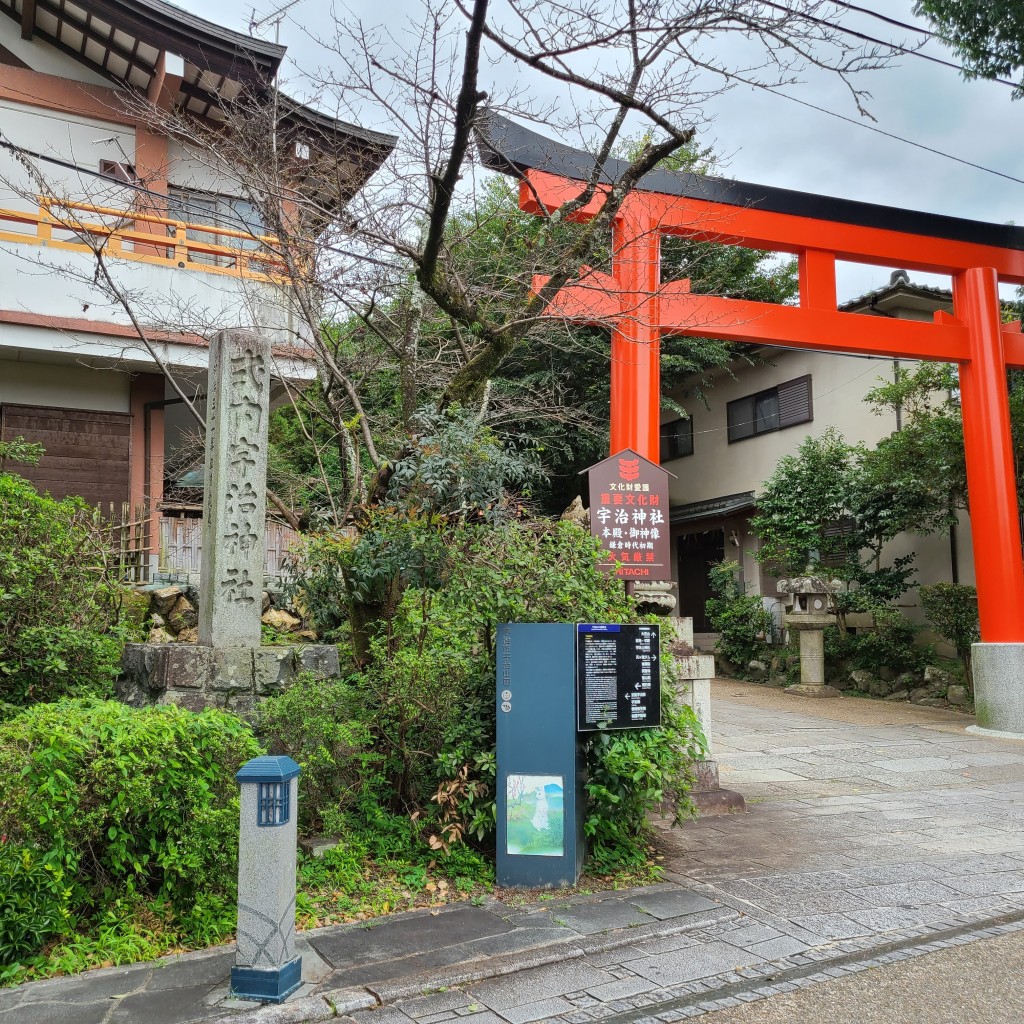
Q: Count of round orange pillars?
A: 2